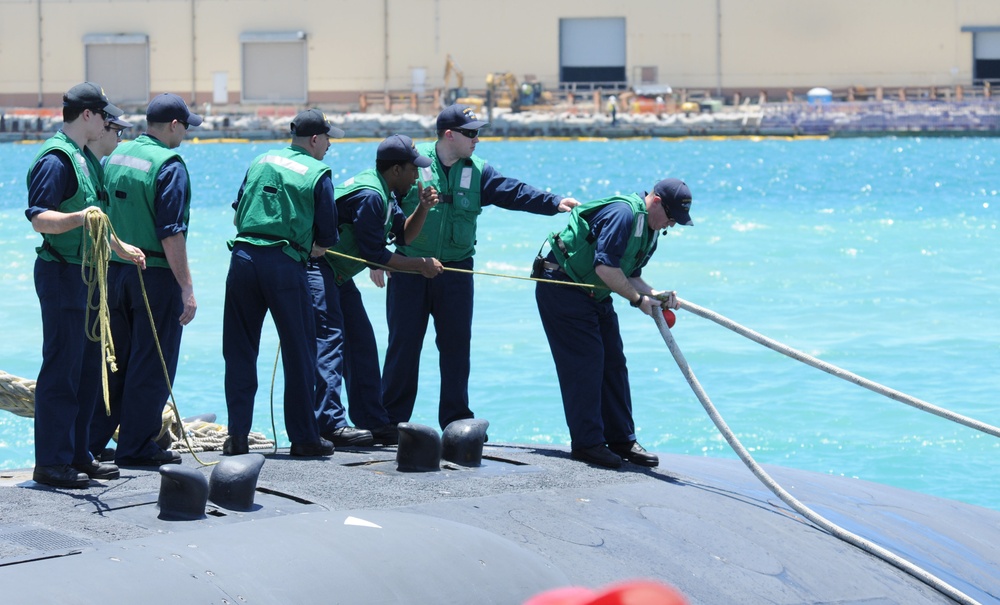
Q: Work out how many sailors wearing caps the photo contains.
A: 7